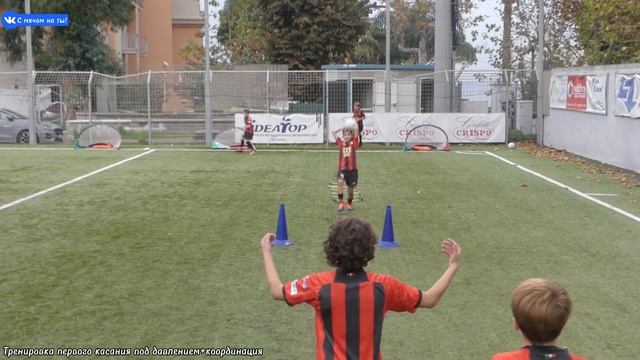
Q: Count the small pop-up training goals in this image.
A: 3